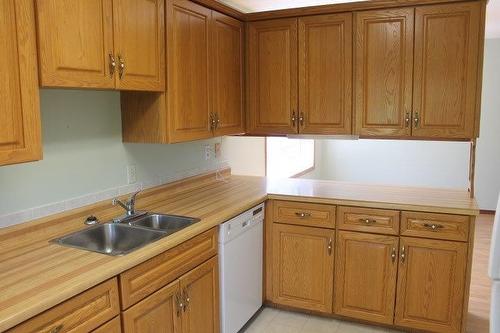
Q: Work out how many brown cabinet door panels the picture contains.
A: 14